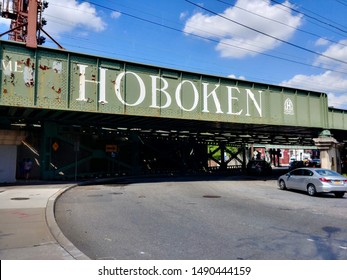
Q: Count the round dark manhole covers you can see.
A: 2